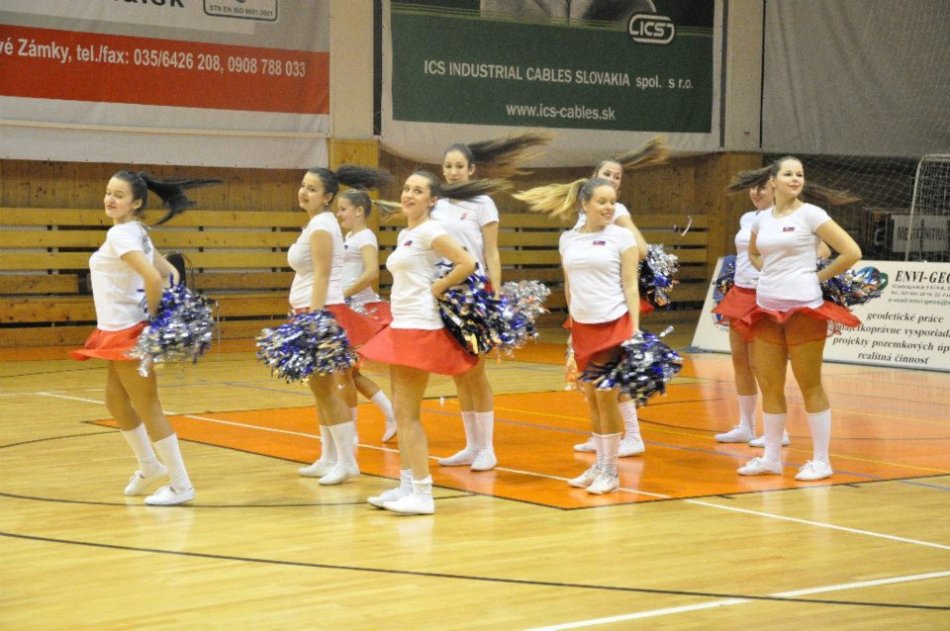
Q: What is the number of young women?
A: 9